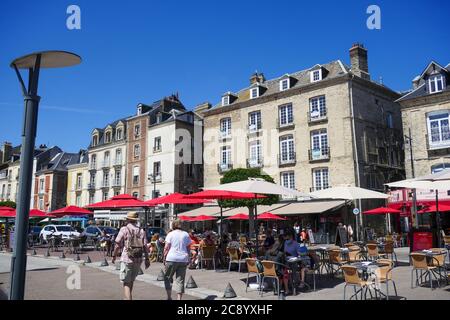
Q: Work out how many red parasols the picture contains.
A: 12